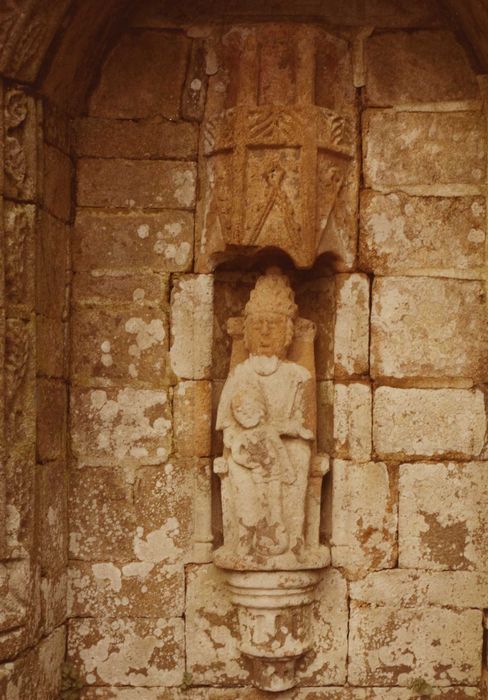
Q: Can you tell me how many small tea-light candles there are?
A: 0